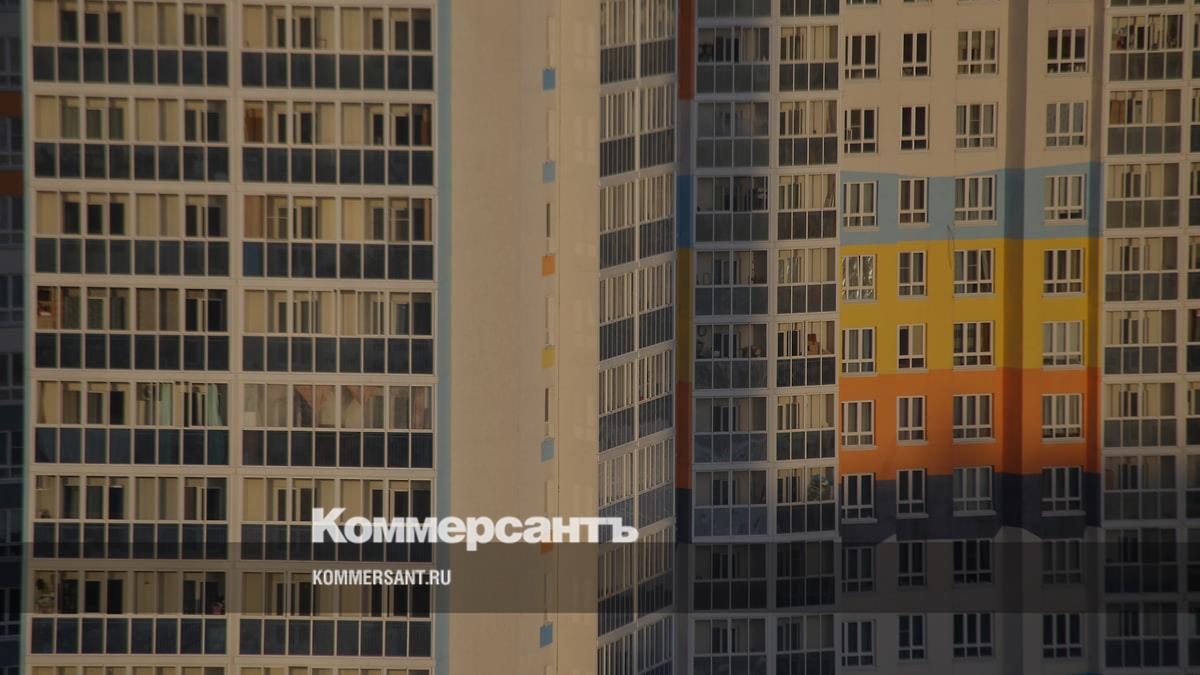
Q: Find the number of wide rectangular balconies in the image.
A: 14